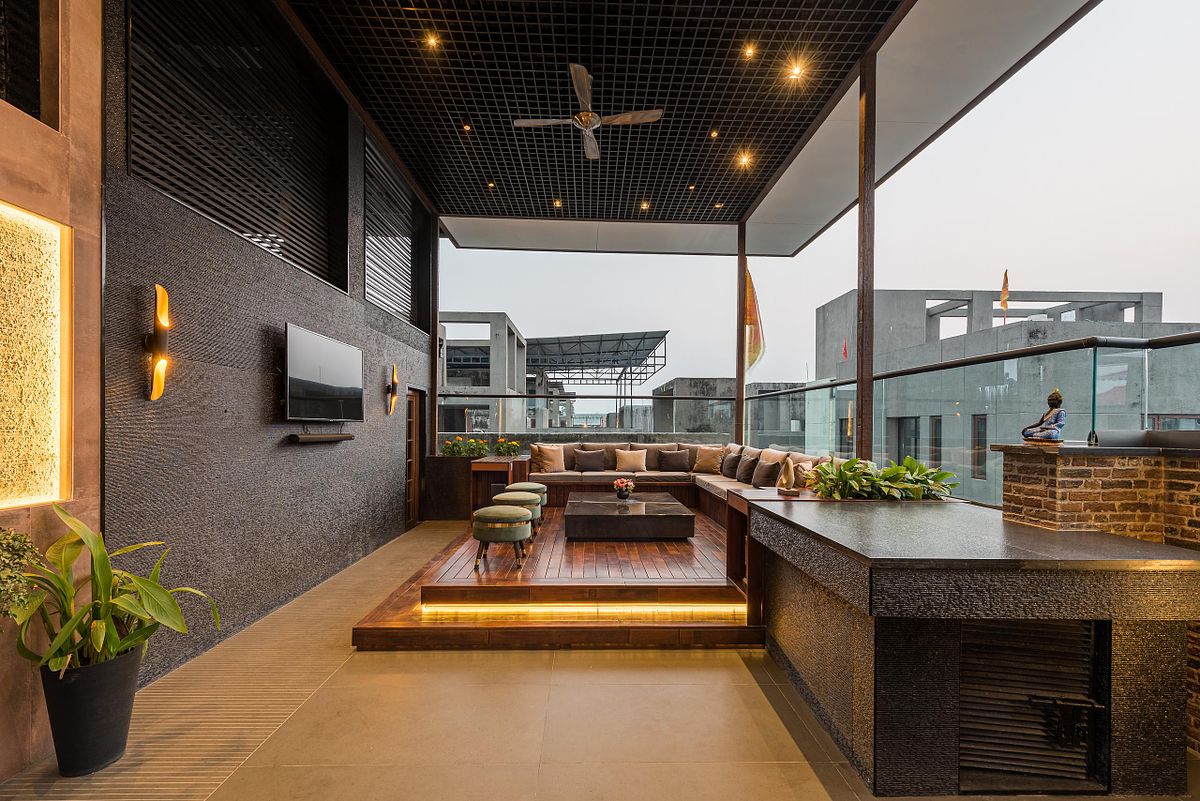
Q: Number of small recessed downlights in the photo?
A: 11